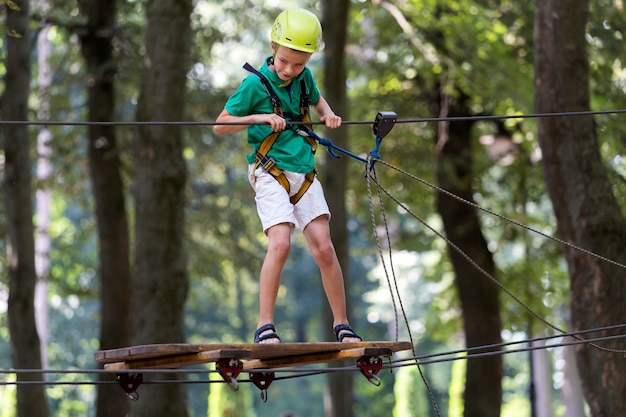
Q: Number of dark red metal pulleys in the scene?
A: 4